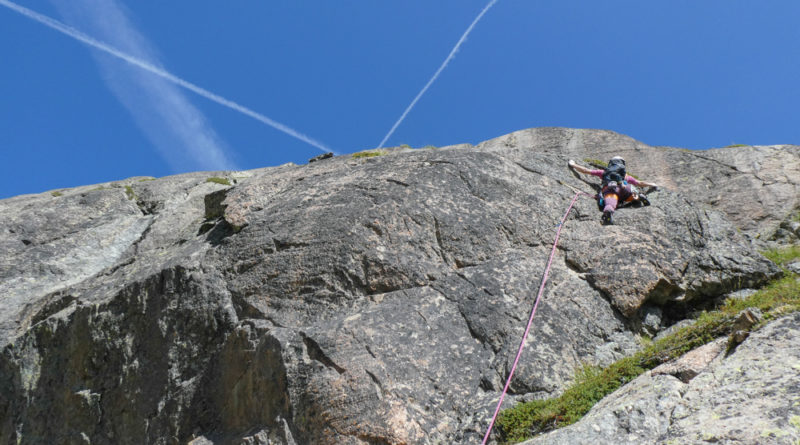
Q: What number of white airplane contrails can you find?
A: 3